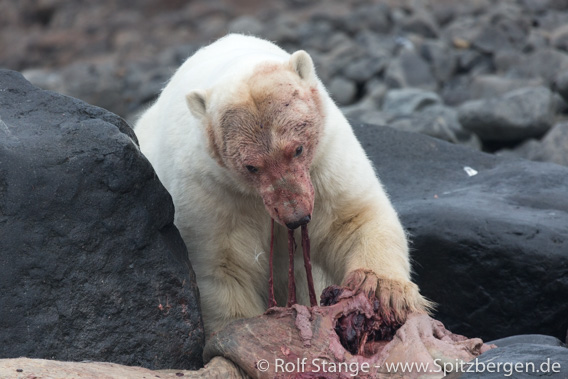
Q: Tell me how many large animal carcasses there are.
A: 1